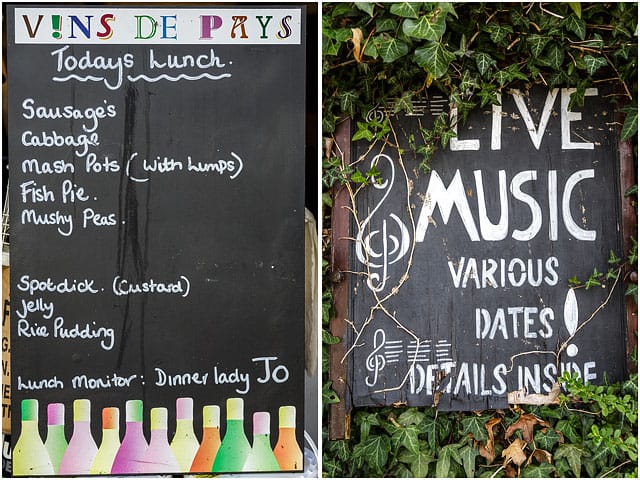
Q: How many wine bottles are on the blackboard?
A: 11